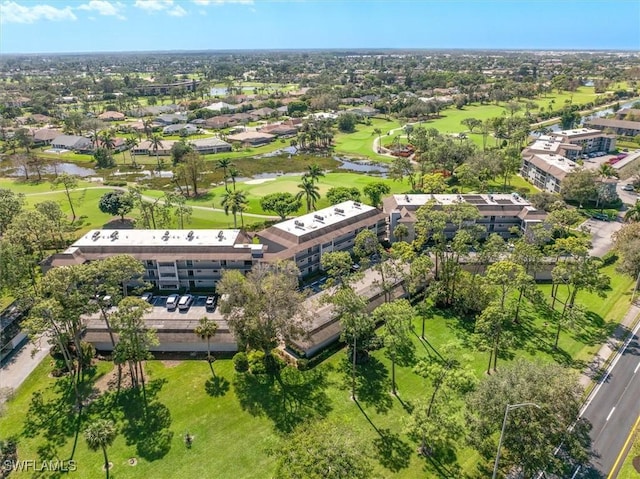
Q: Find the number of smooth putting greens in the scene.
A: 1